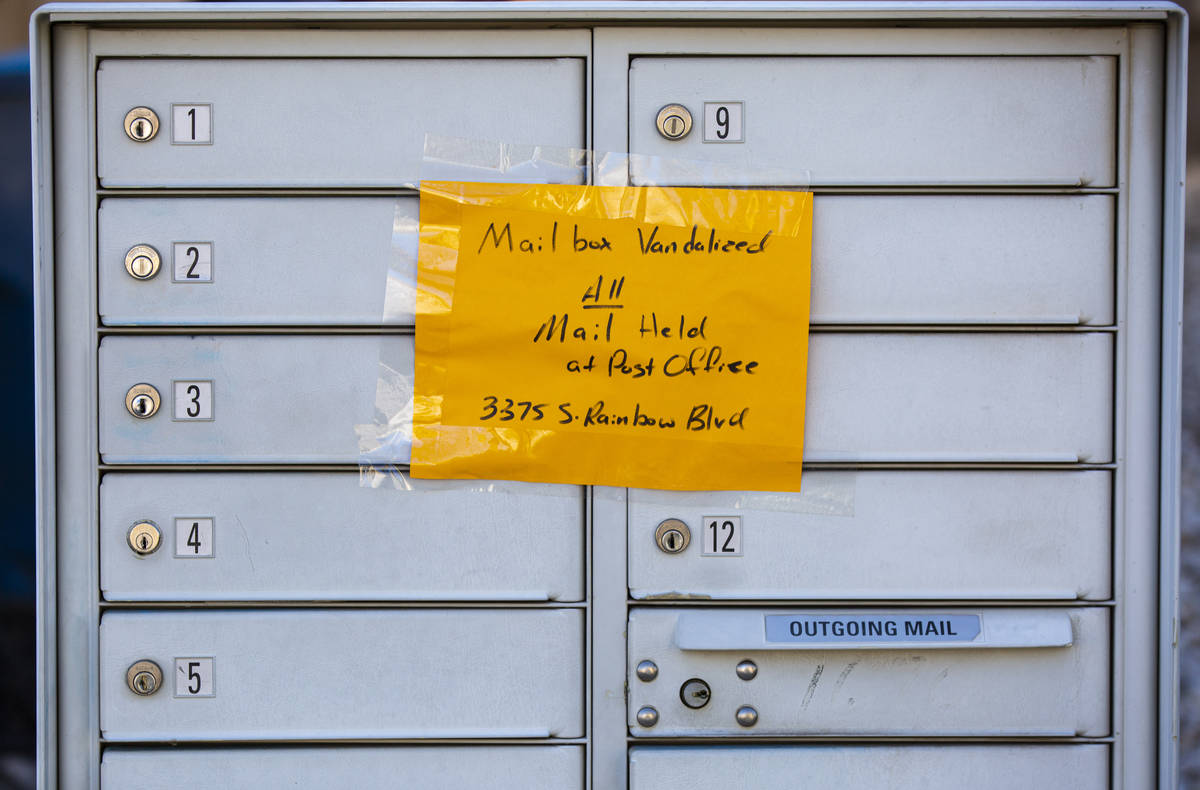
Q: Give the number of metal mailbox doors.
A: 12